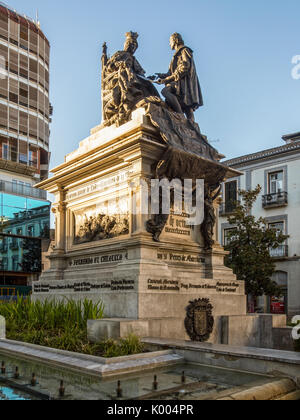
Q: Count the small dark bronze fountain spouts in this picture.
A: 7